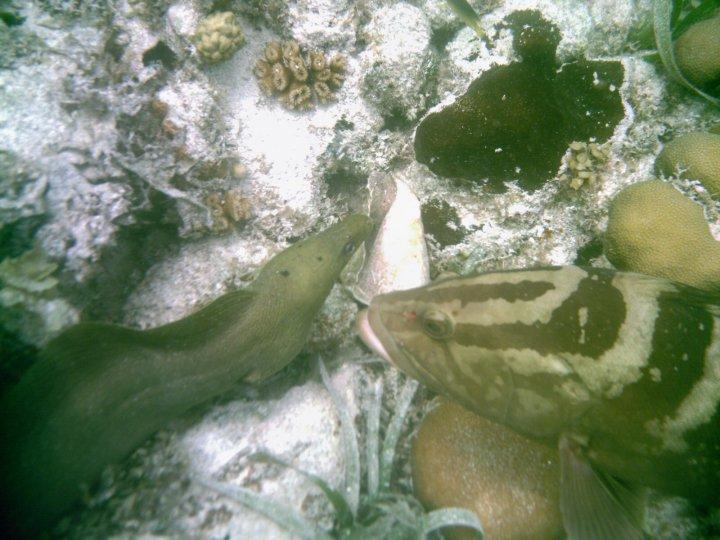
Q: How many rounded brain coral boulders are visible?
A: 4